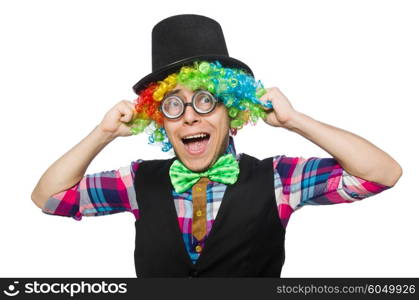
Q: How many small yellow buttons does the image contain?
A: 3